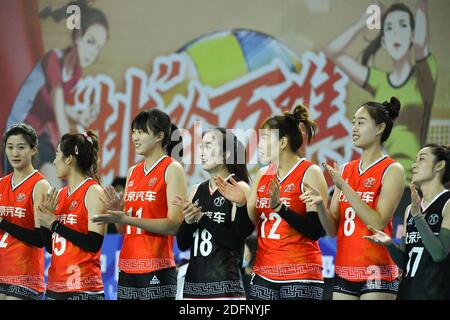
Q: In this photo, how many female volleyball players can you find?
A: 7